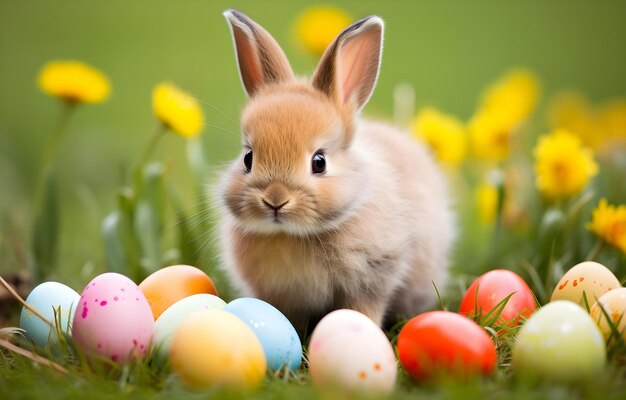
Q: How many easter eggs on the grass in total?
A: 12